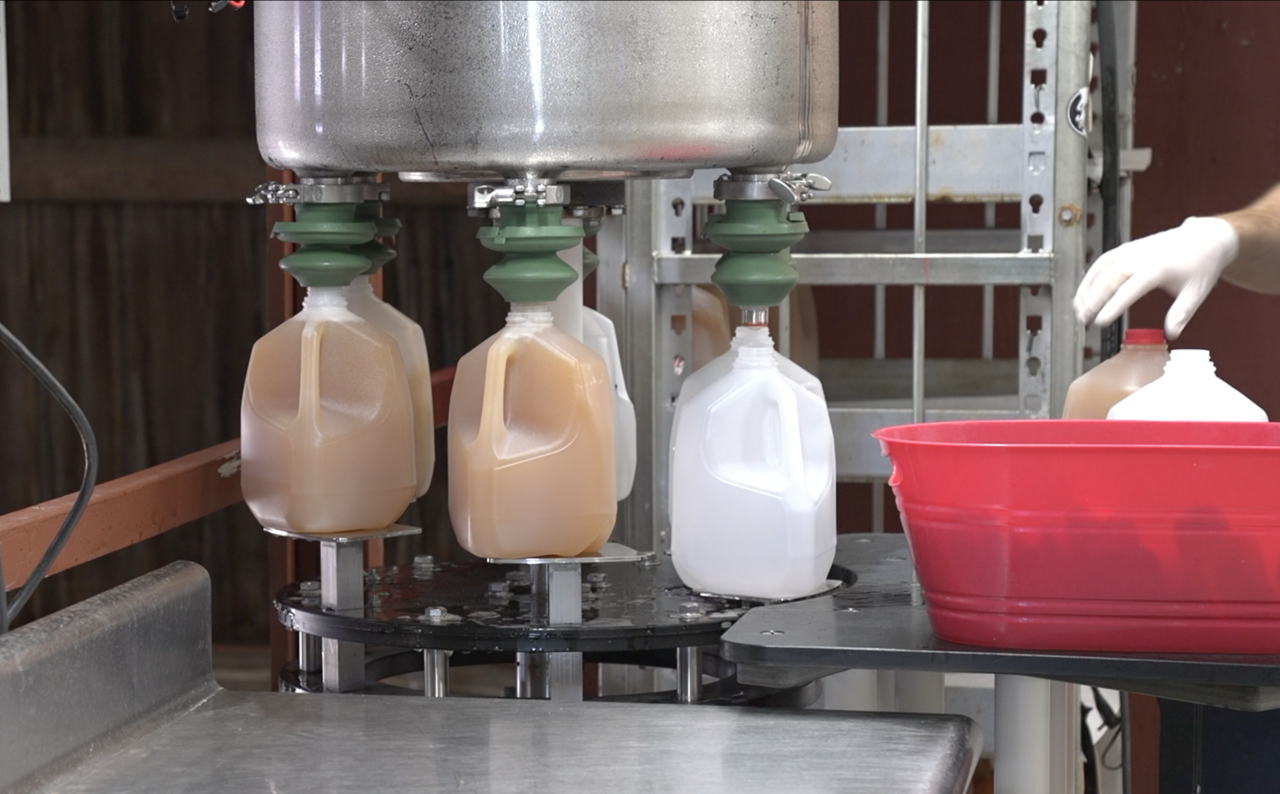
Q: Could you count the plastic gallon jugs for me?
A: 8